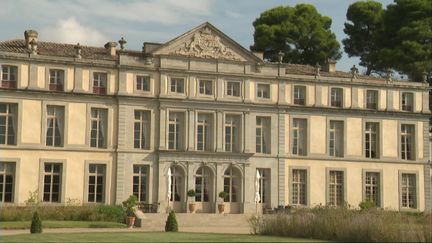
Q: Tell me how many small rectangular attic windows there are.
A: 12